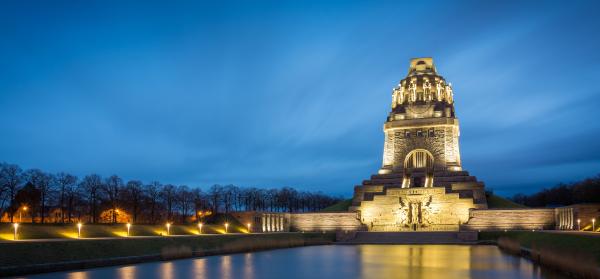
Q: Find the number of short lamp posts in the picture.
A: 9